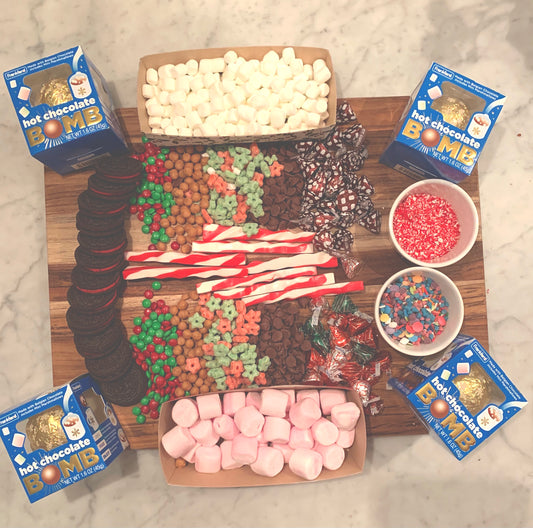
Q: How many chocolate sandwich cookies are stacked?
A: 12